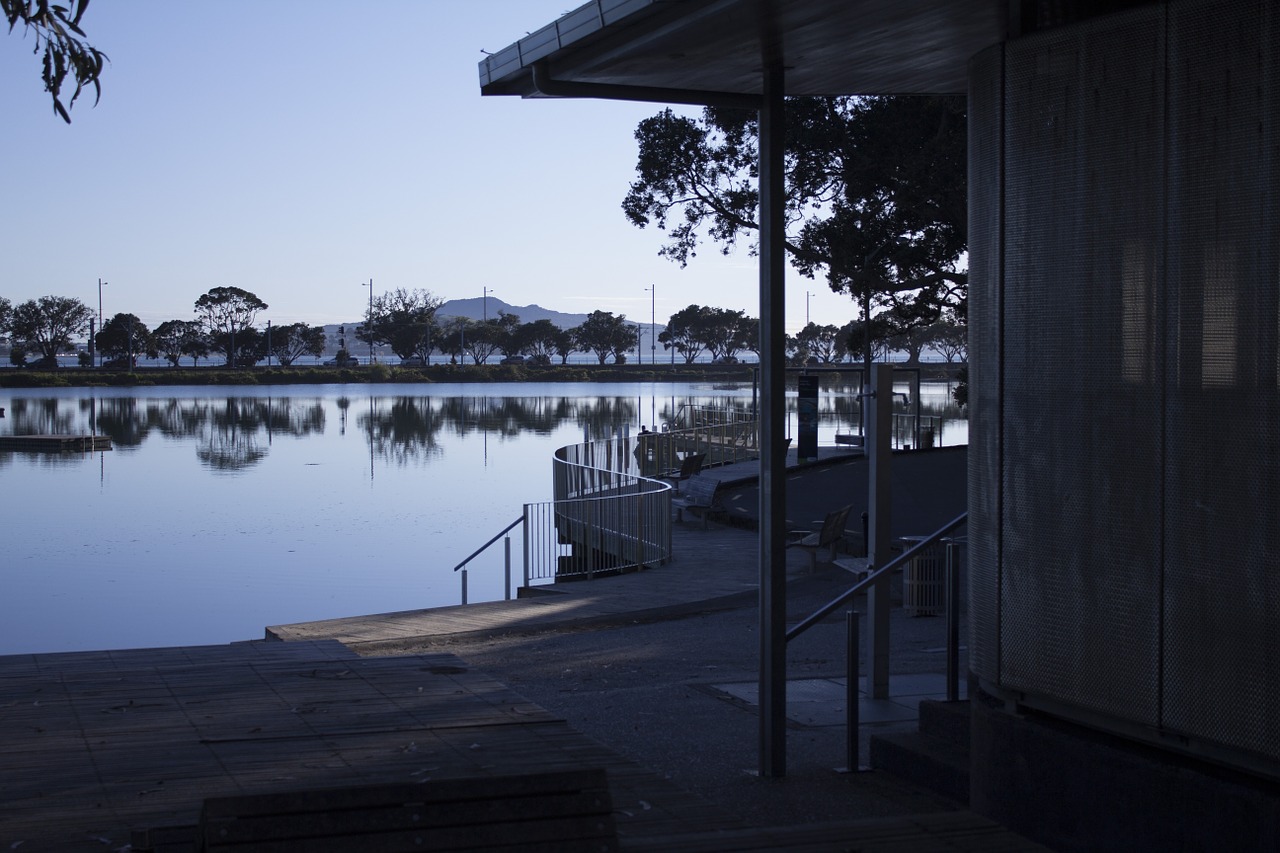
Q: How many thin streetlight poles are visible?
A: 5